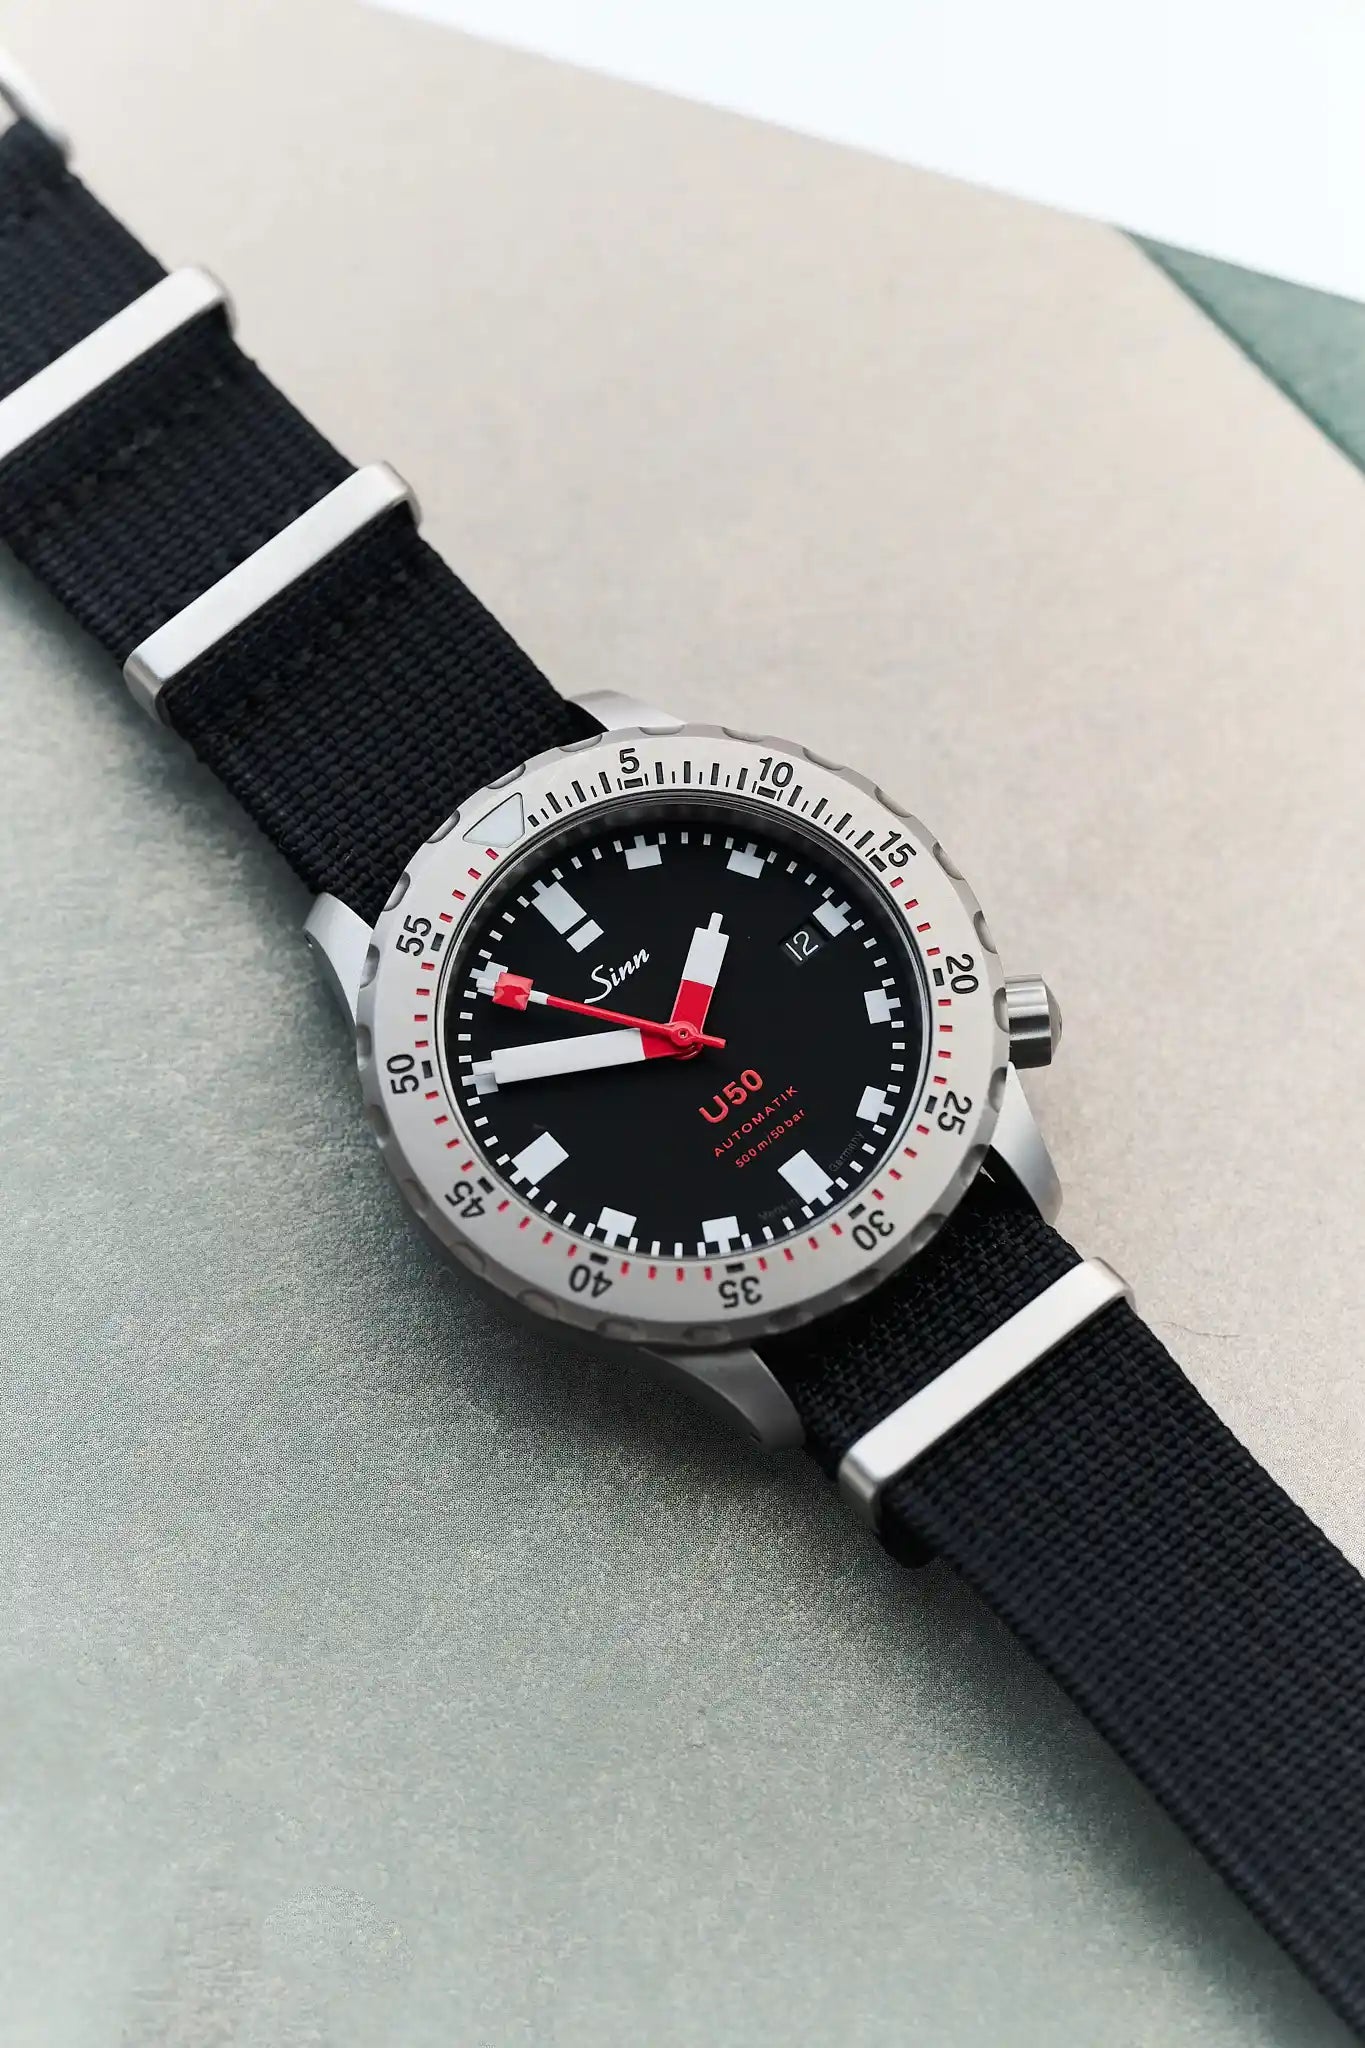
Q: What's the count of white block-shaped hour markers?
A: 12